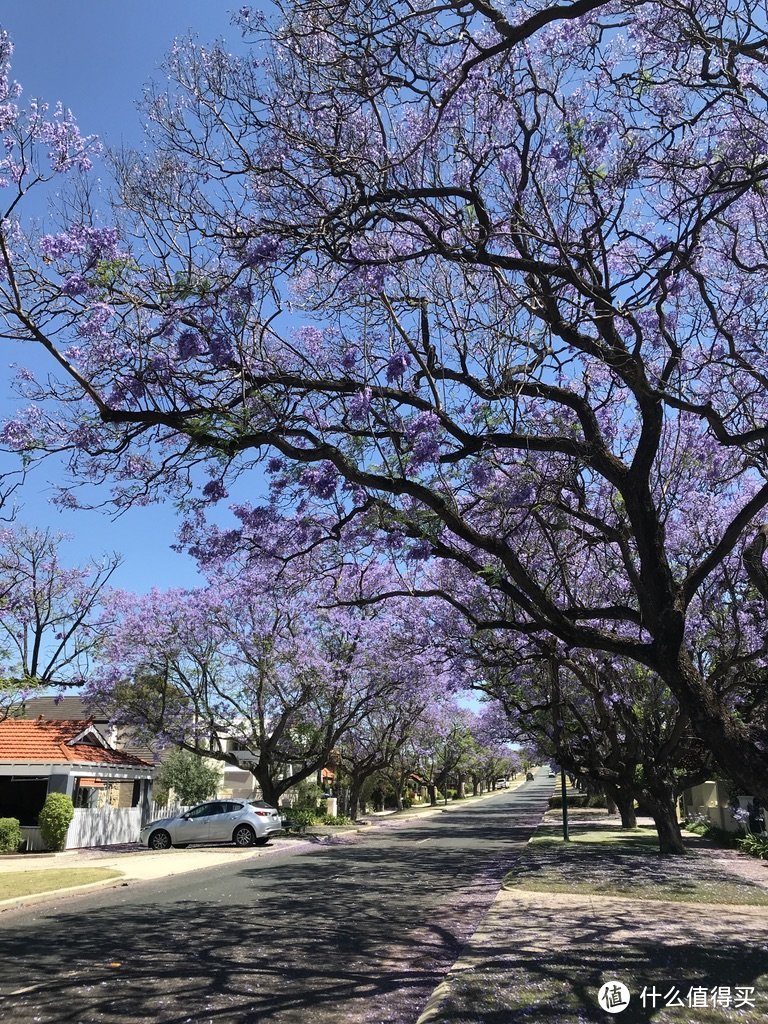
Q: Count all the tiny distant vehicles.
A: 3